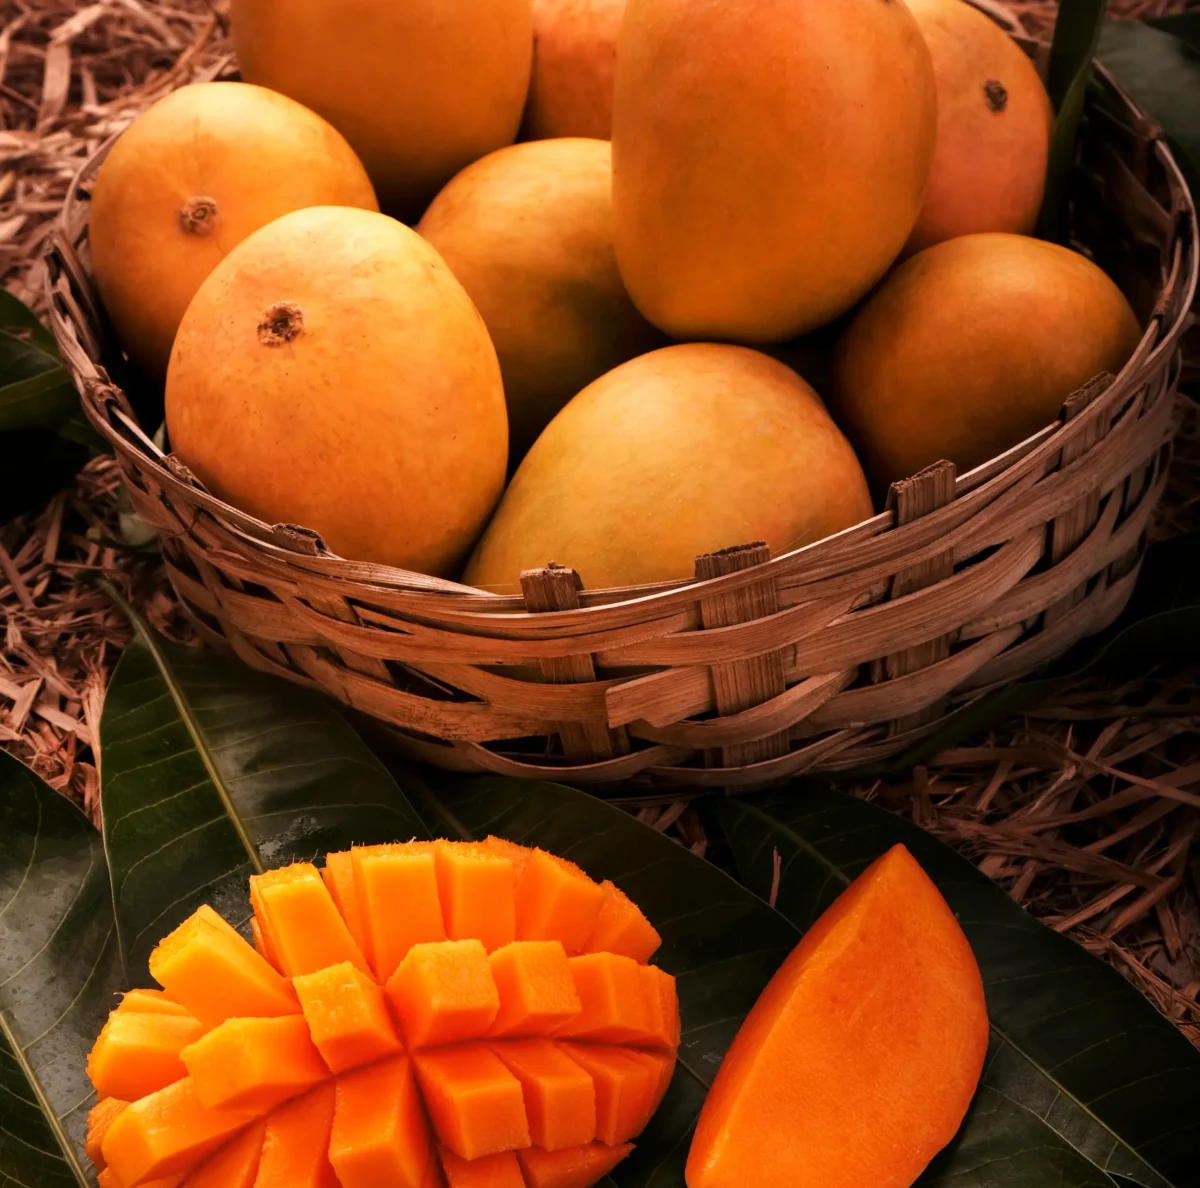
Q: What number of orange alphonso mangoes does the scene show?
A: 9